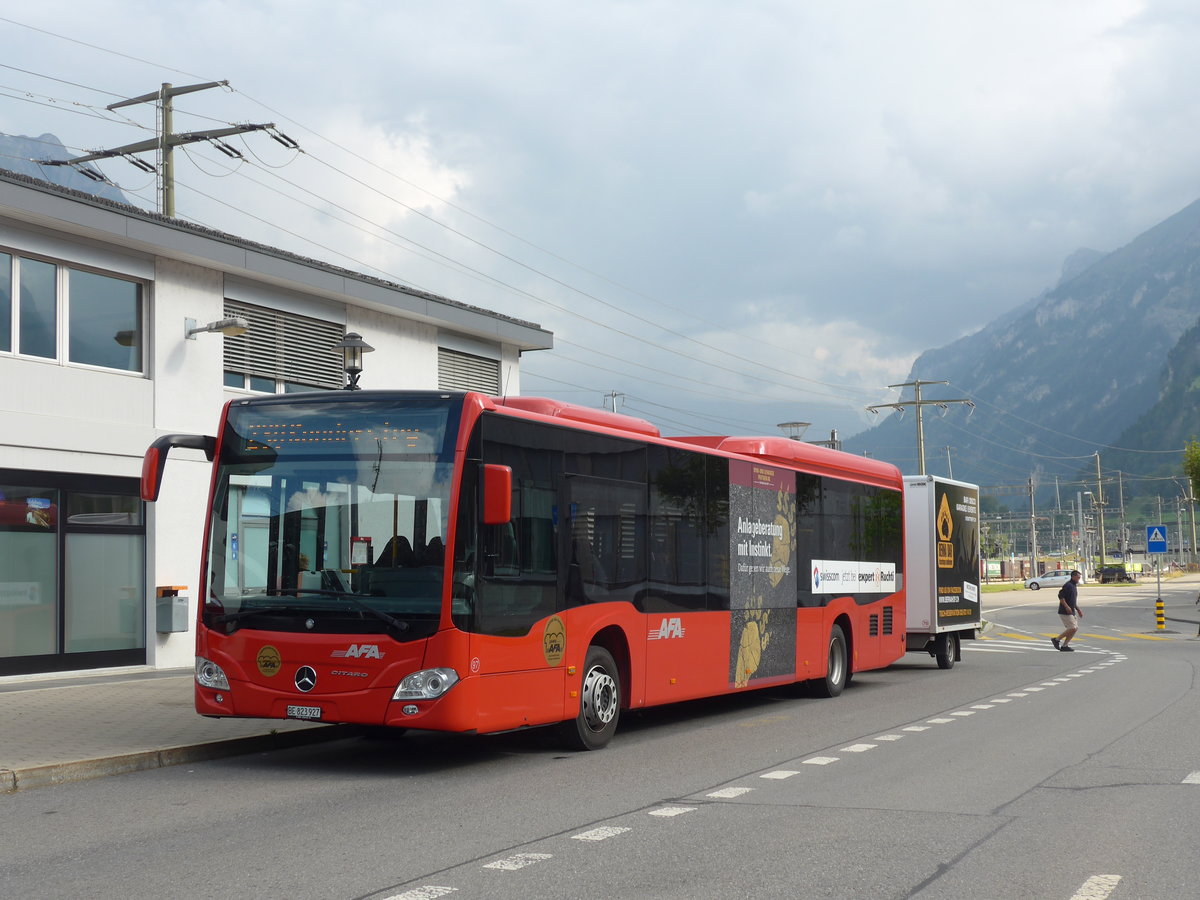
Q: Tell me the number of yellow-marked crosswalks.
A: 1